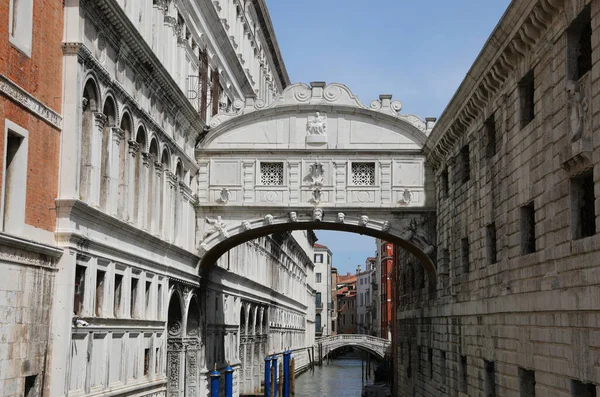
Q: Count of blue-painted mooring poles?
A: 6